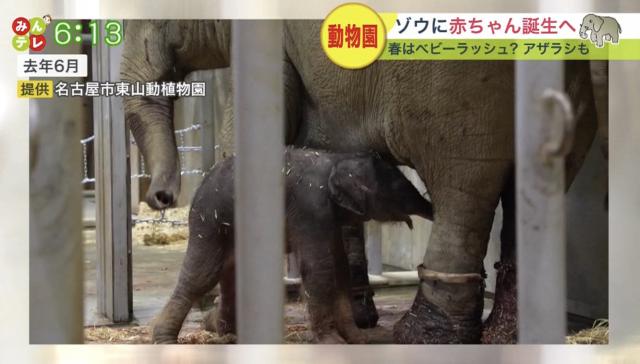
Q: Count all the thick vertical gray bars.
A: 4